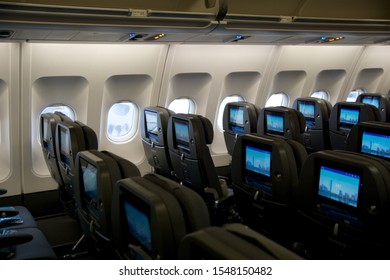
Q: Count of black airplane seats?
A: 15